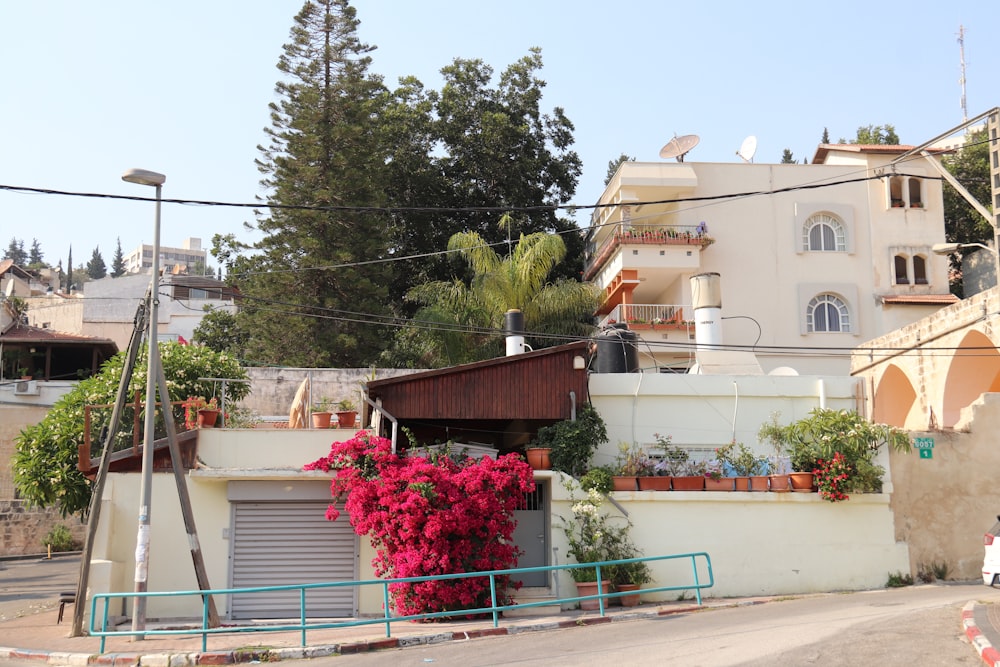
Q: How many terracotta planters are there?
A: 14